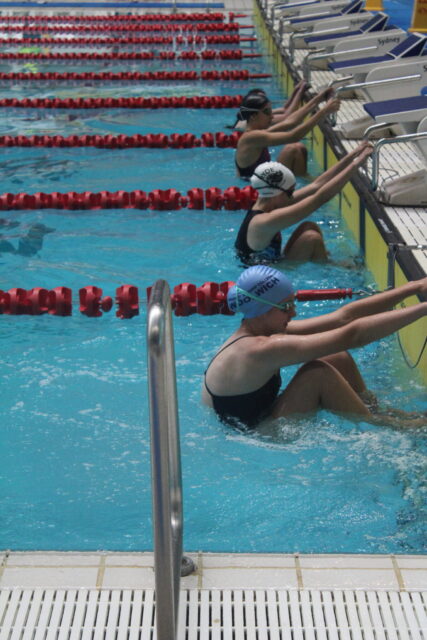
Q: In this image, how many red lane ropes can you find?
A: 9